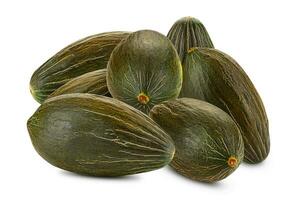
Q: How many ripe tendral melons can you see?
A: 7